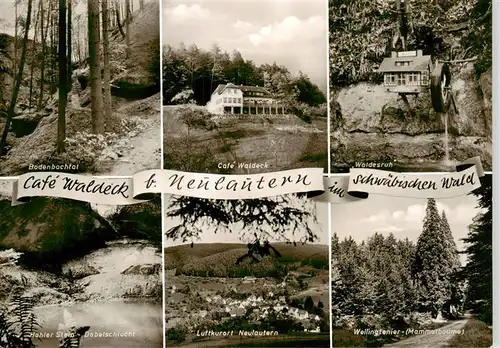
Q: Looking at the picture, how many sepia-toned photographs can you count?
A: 6